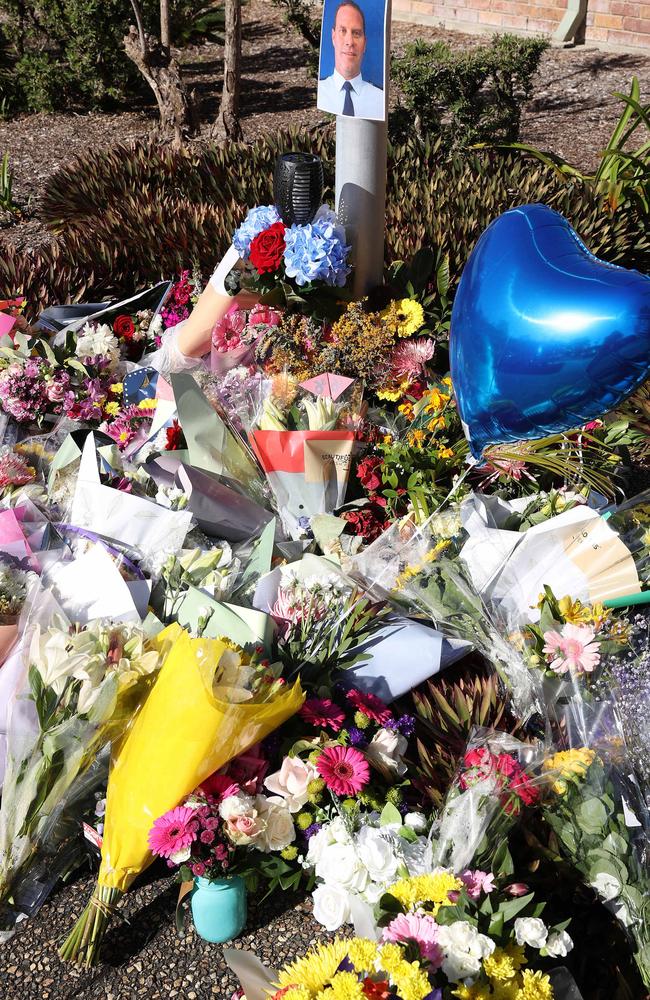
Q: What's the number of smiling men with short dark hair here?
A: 1